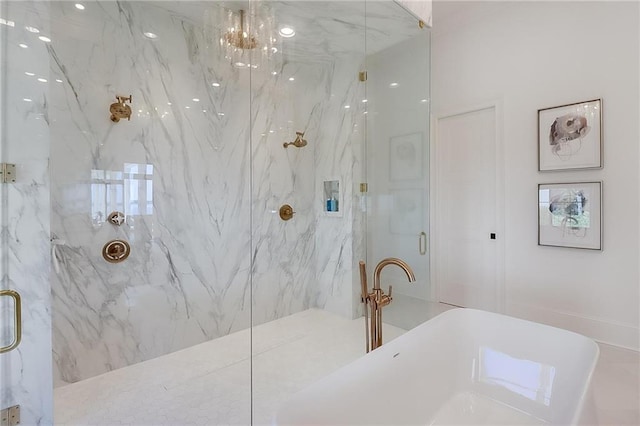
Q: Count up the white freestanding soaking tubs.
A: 1